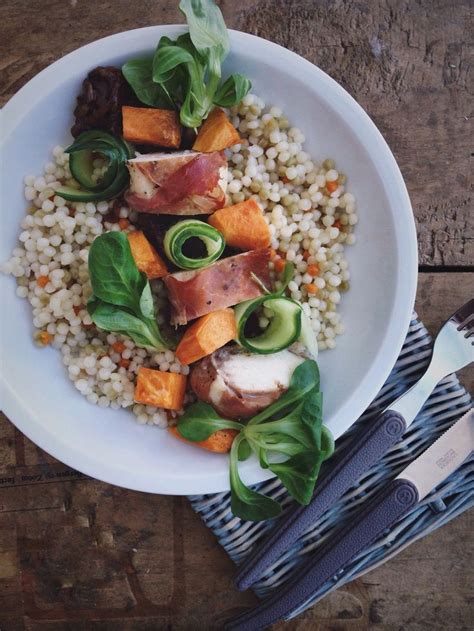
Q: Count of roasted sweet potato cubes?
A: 7